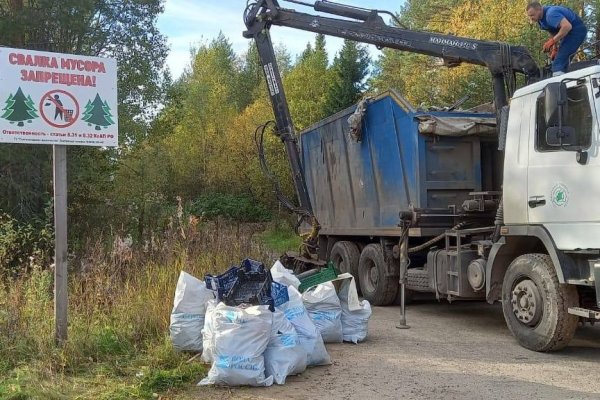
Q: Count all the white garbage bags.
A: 8